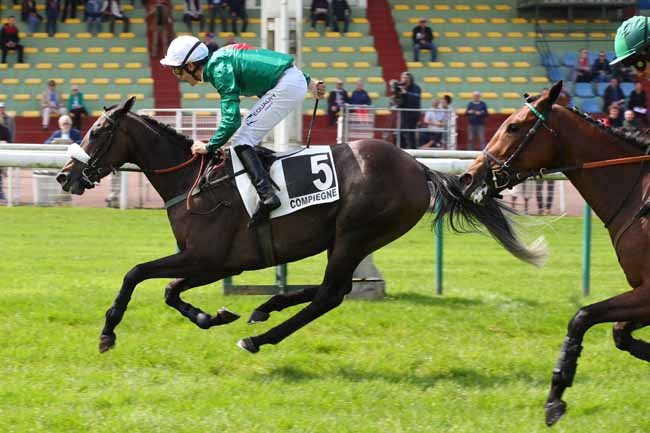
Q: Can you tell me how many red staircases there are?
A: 2